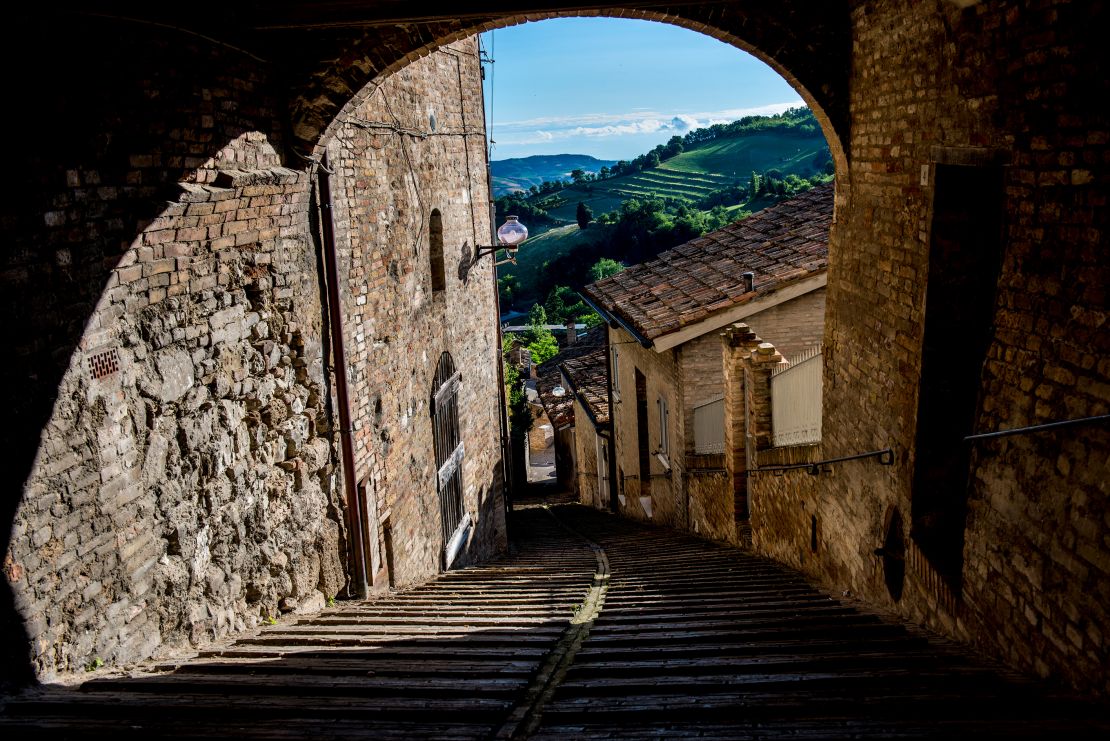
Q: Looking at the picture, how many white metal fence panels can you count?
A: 2